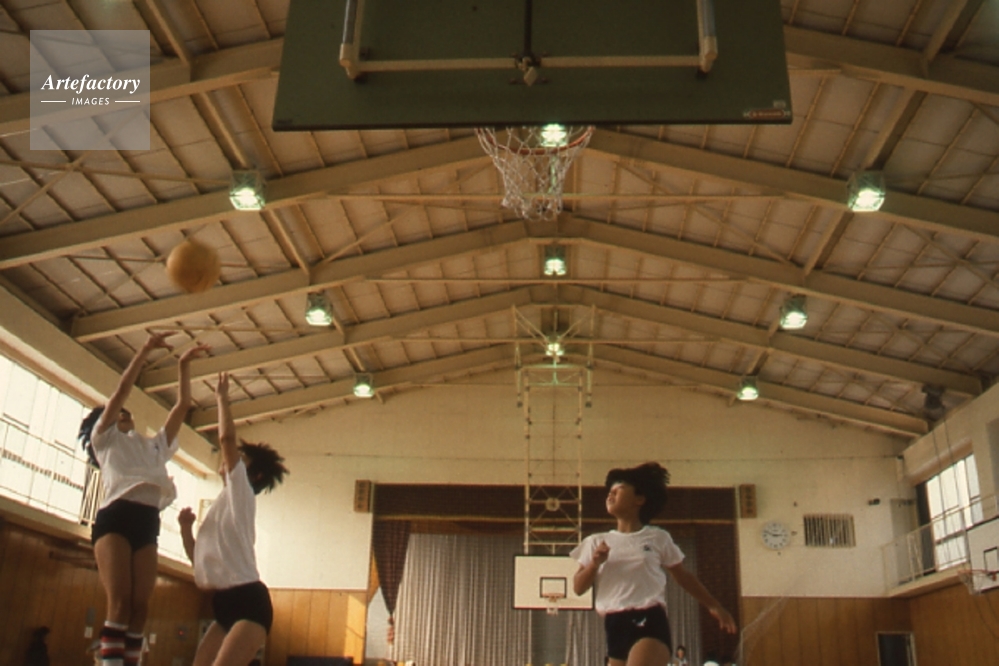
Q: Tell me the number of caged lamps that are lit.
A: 9